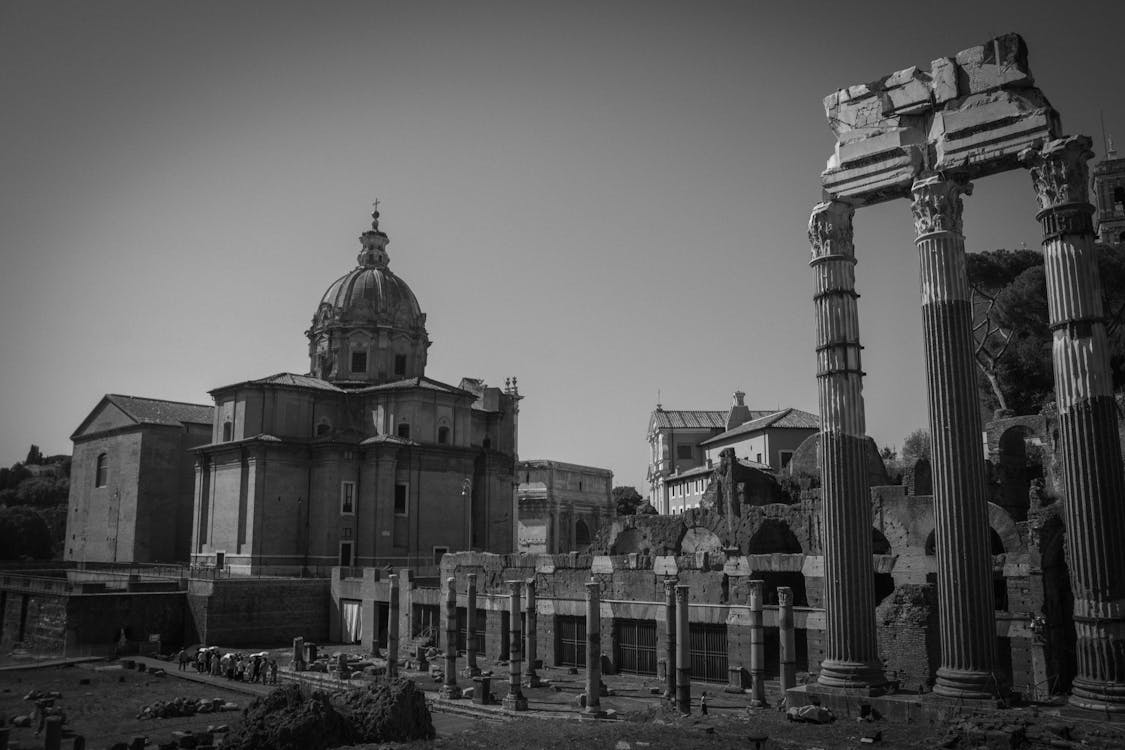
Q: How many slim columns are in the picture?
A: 10